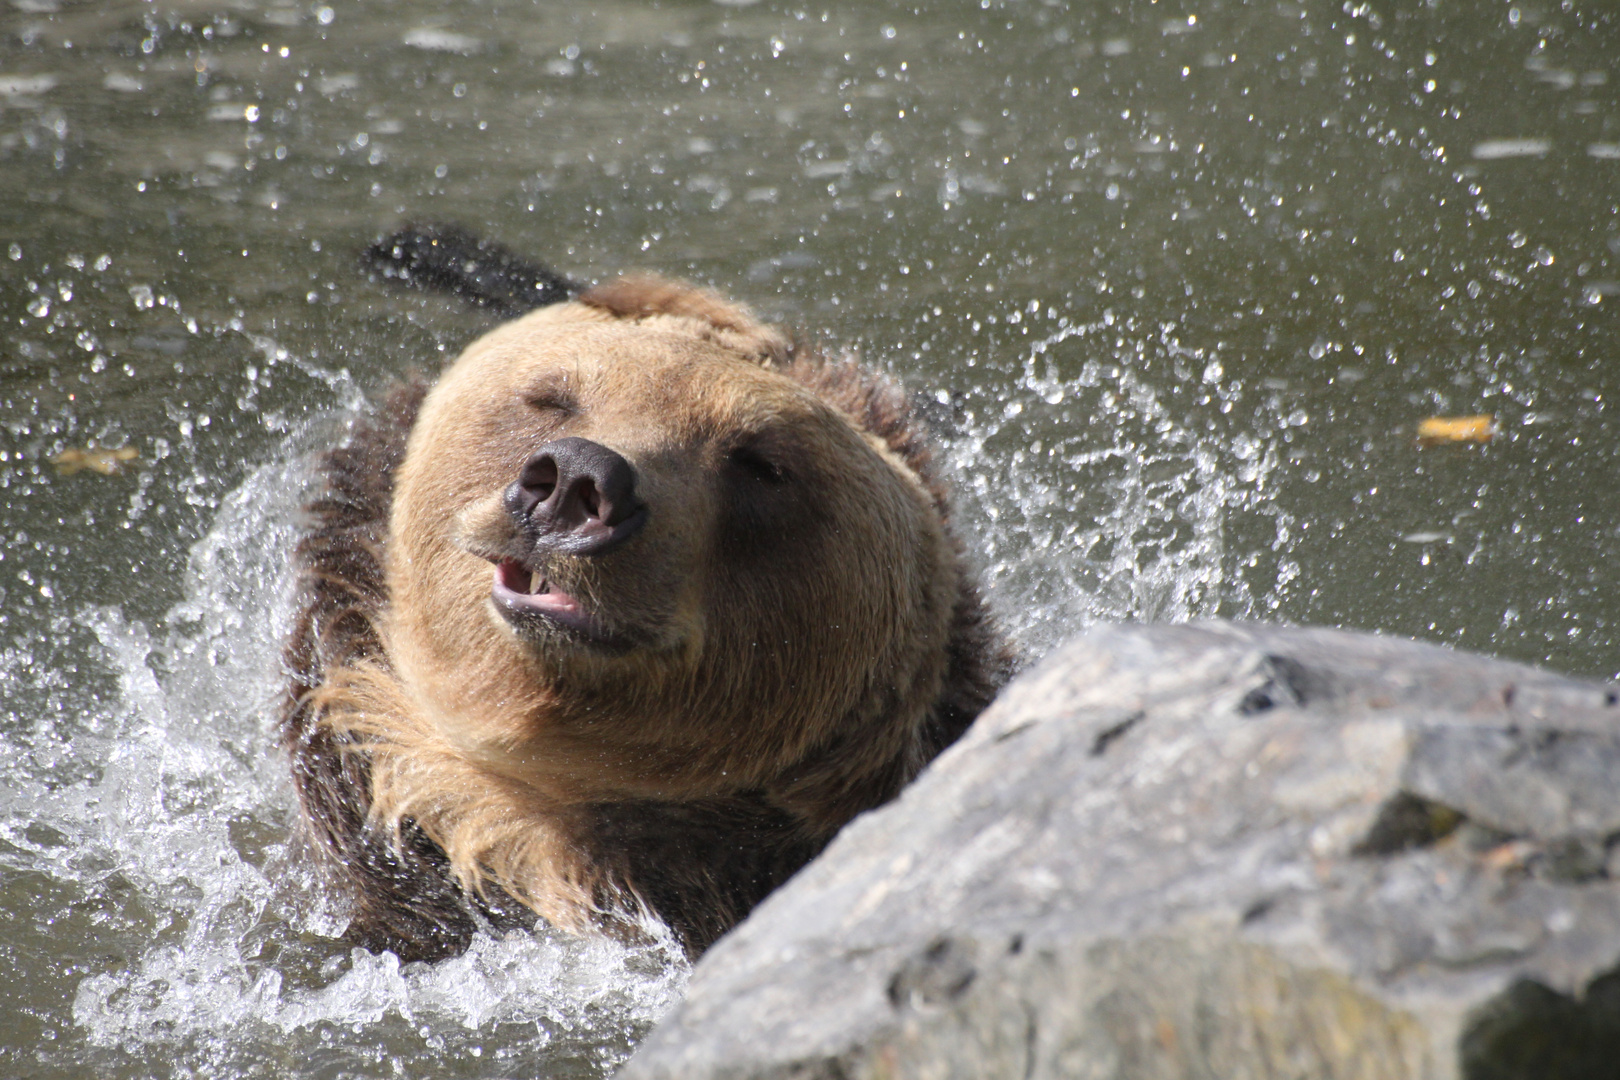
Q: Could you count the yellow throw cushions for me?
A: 0